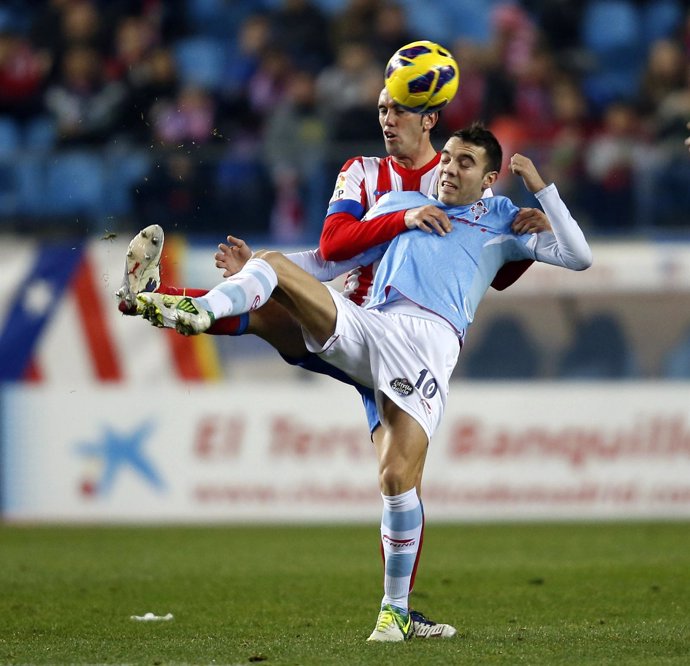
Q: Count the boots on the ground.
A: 2